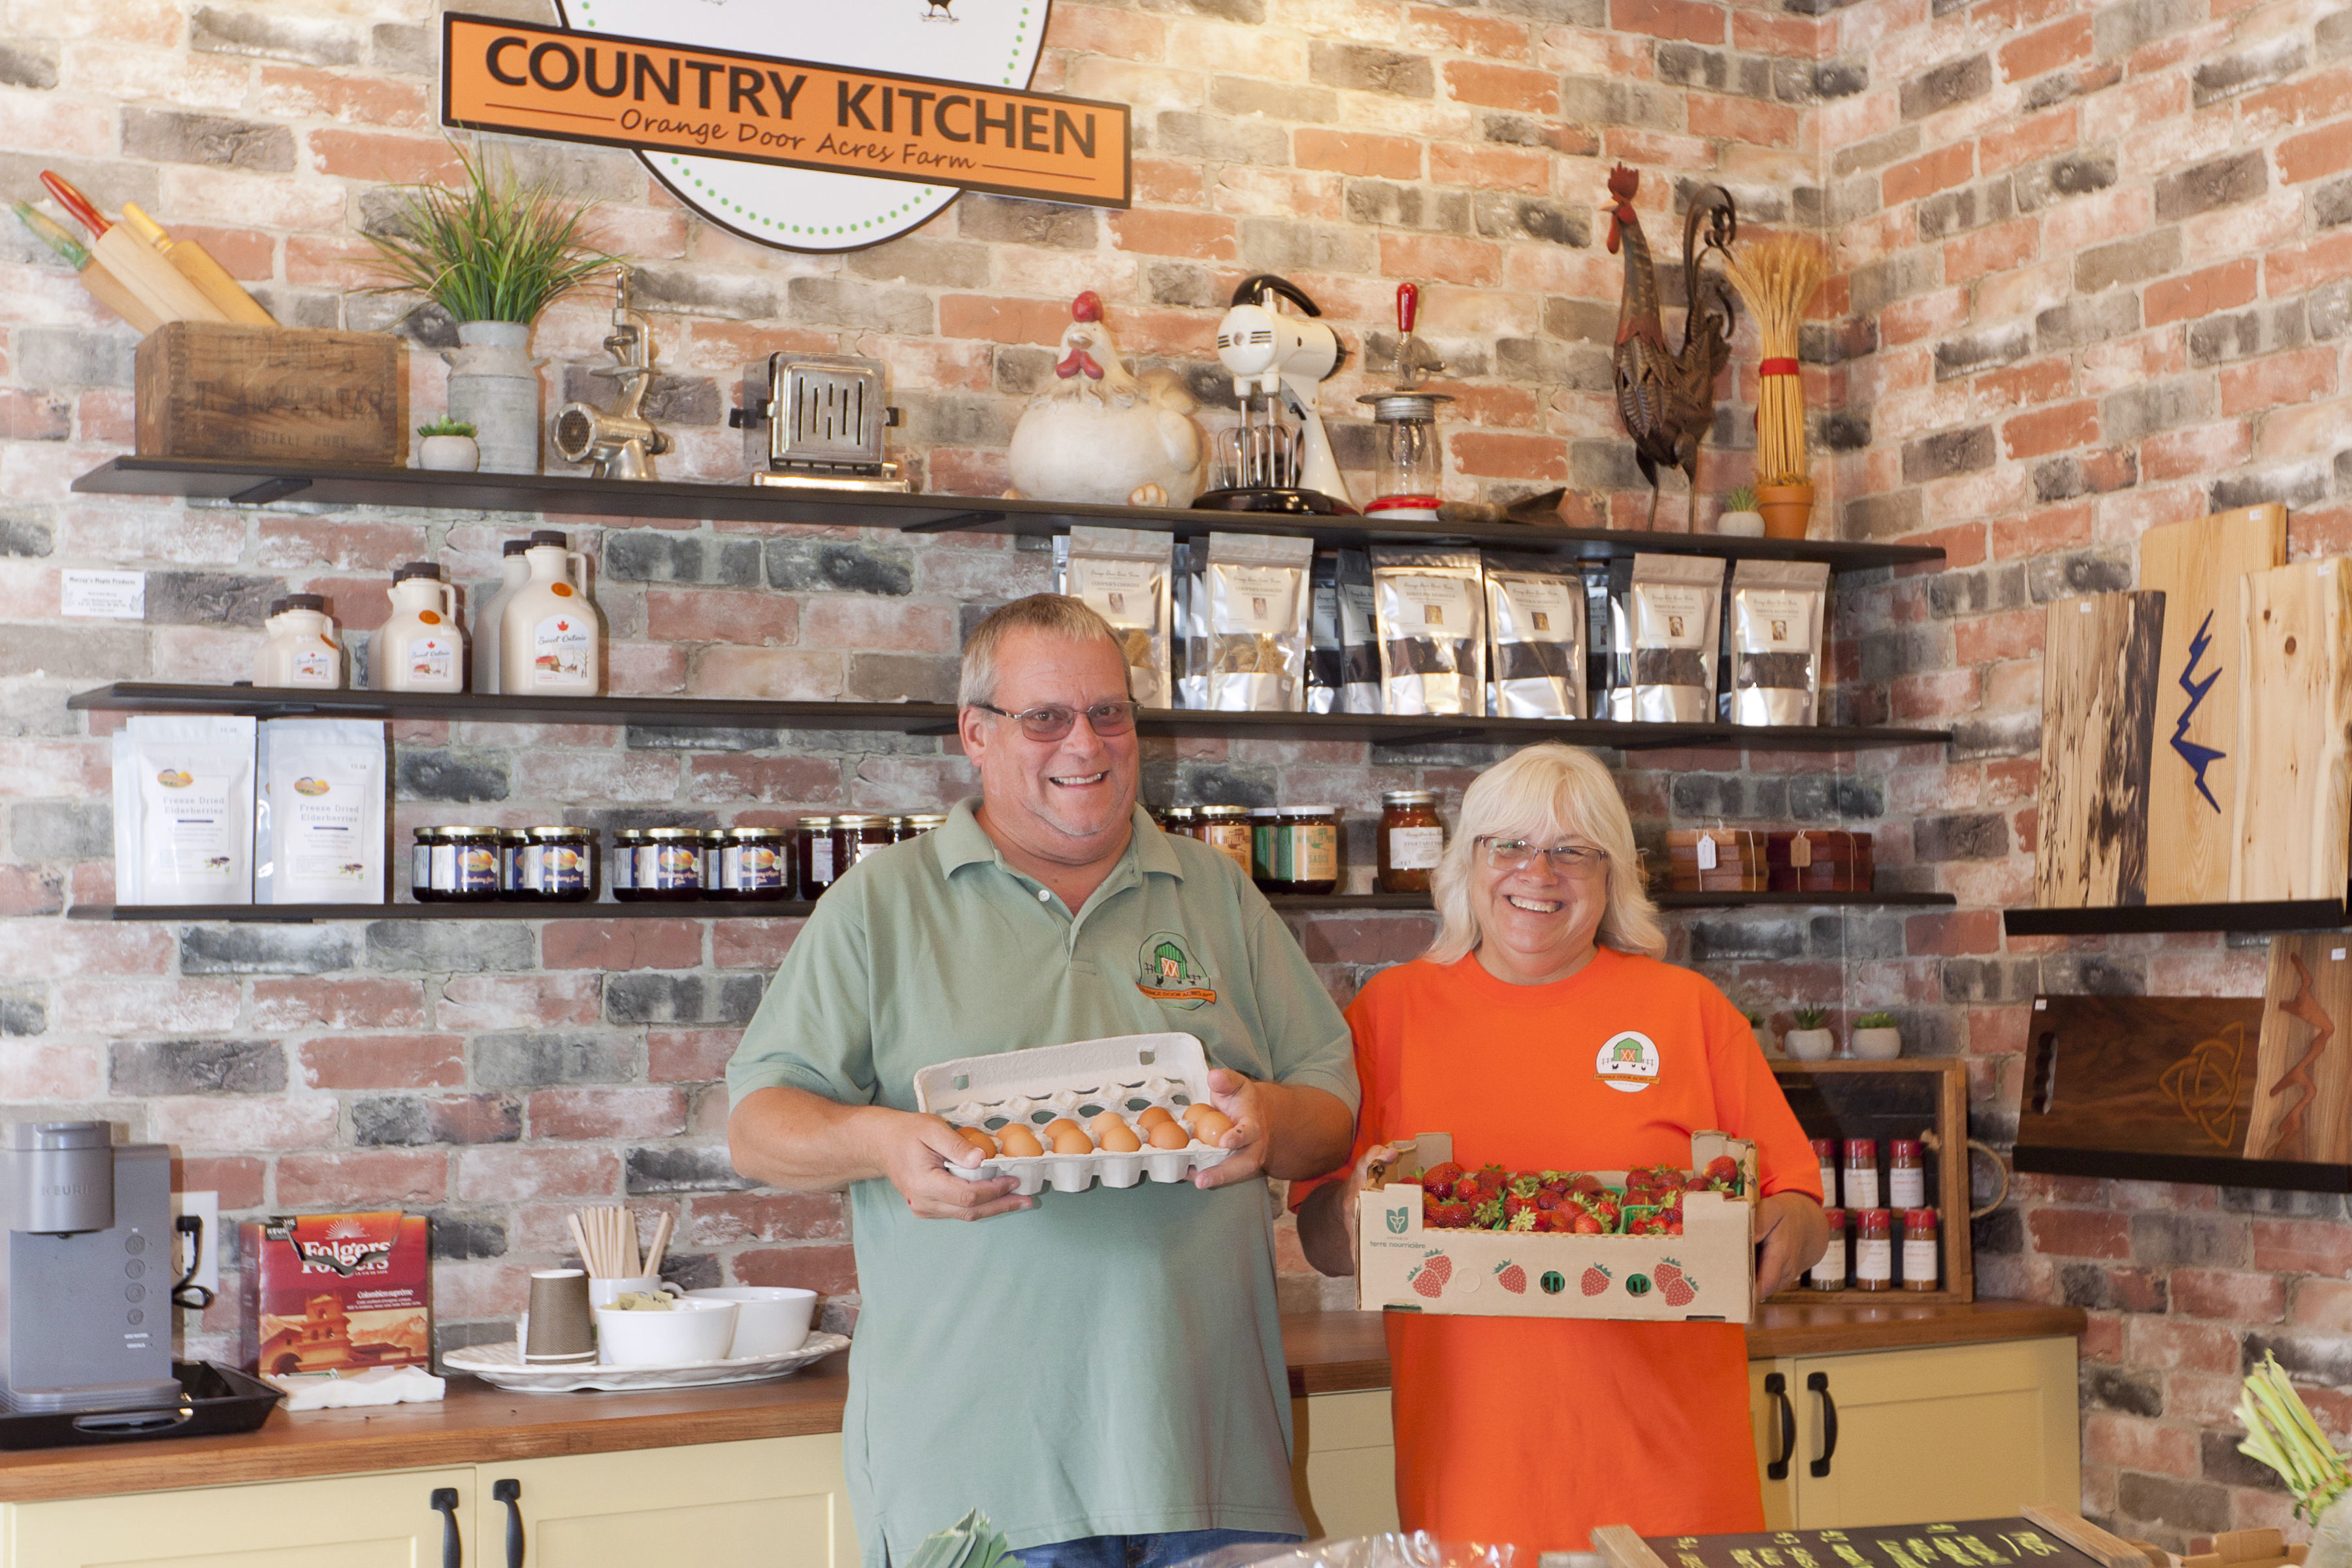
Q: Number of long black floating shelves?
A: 3